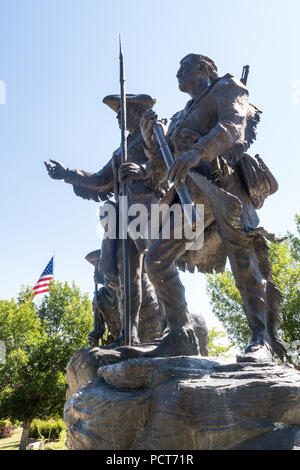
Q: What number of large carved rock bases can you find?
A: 1